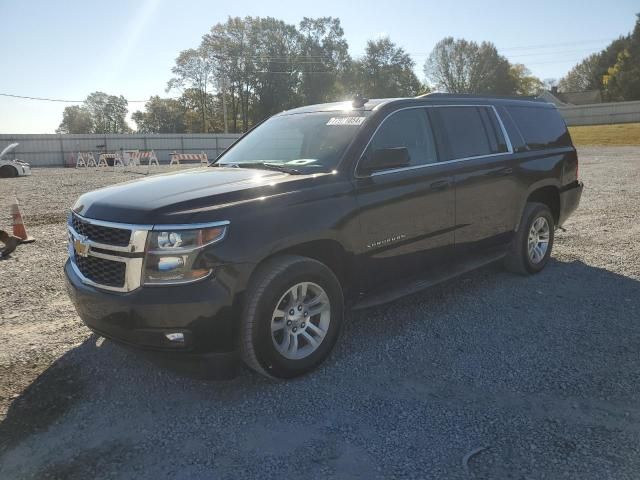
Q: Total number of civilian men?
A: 0